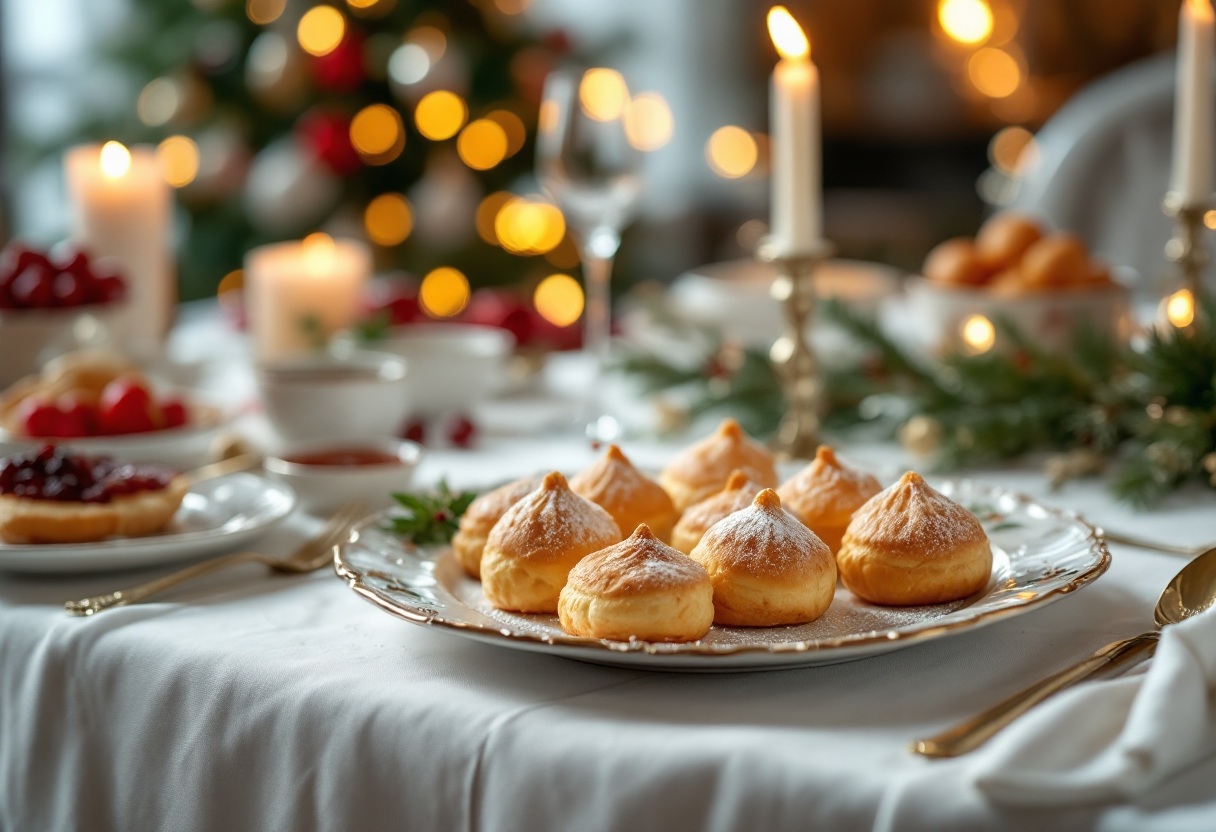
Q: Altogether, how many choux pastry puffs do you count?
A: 9